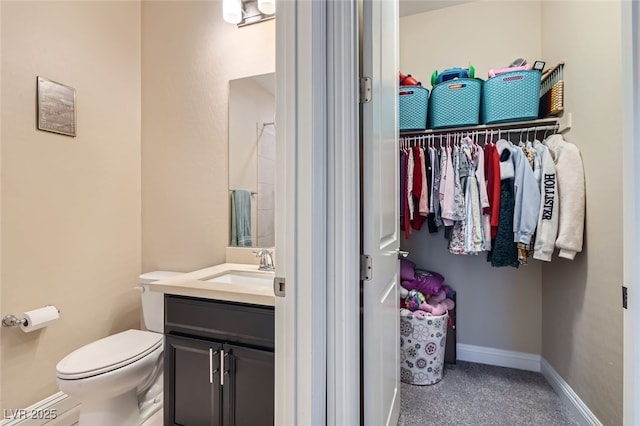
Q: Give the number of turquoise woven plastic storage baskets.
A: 3